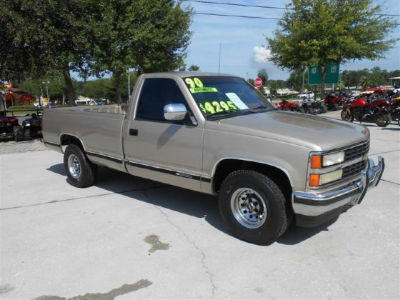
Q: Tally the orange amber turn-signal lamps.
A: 2